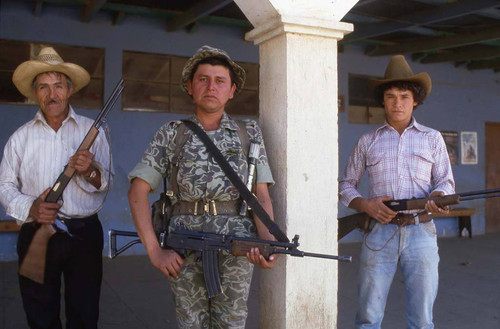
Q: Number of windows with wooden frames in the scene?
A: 3